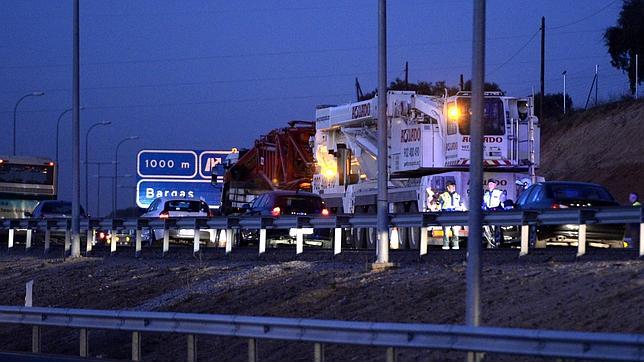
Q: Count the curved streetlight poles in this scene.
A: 4